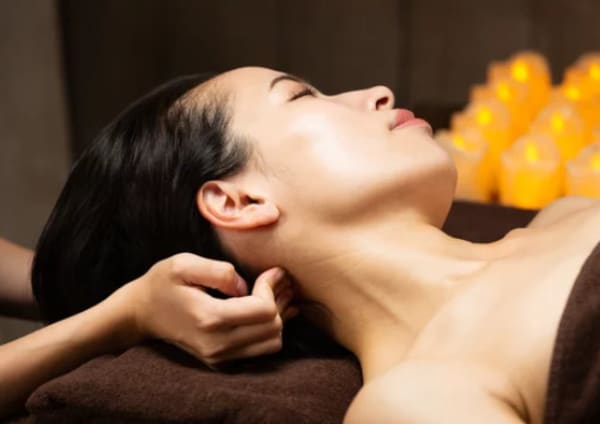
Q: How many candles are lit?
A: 9